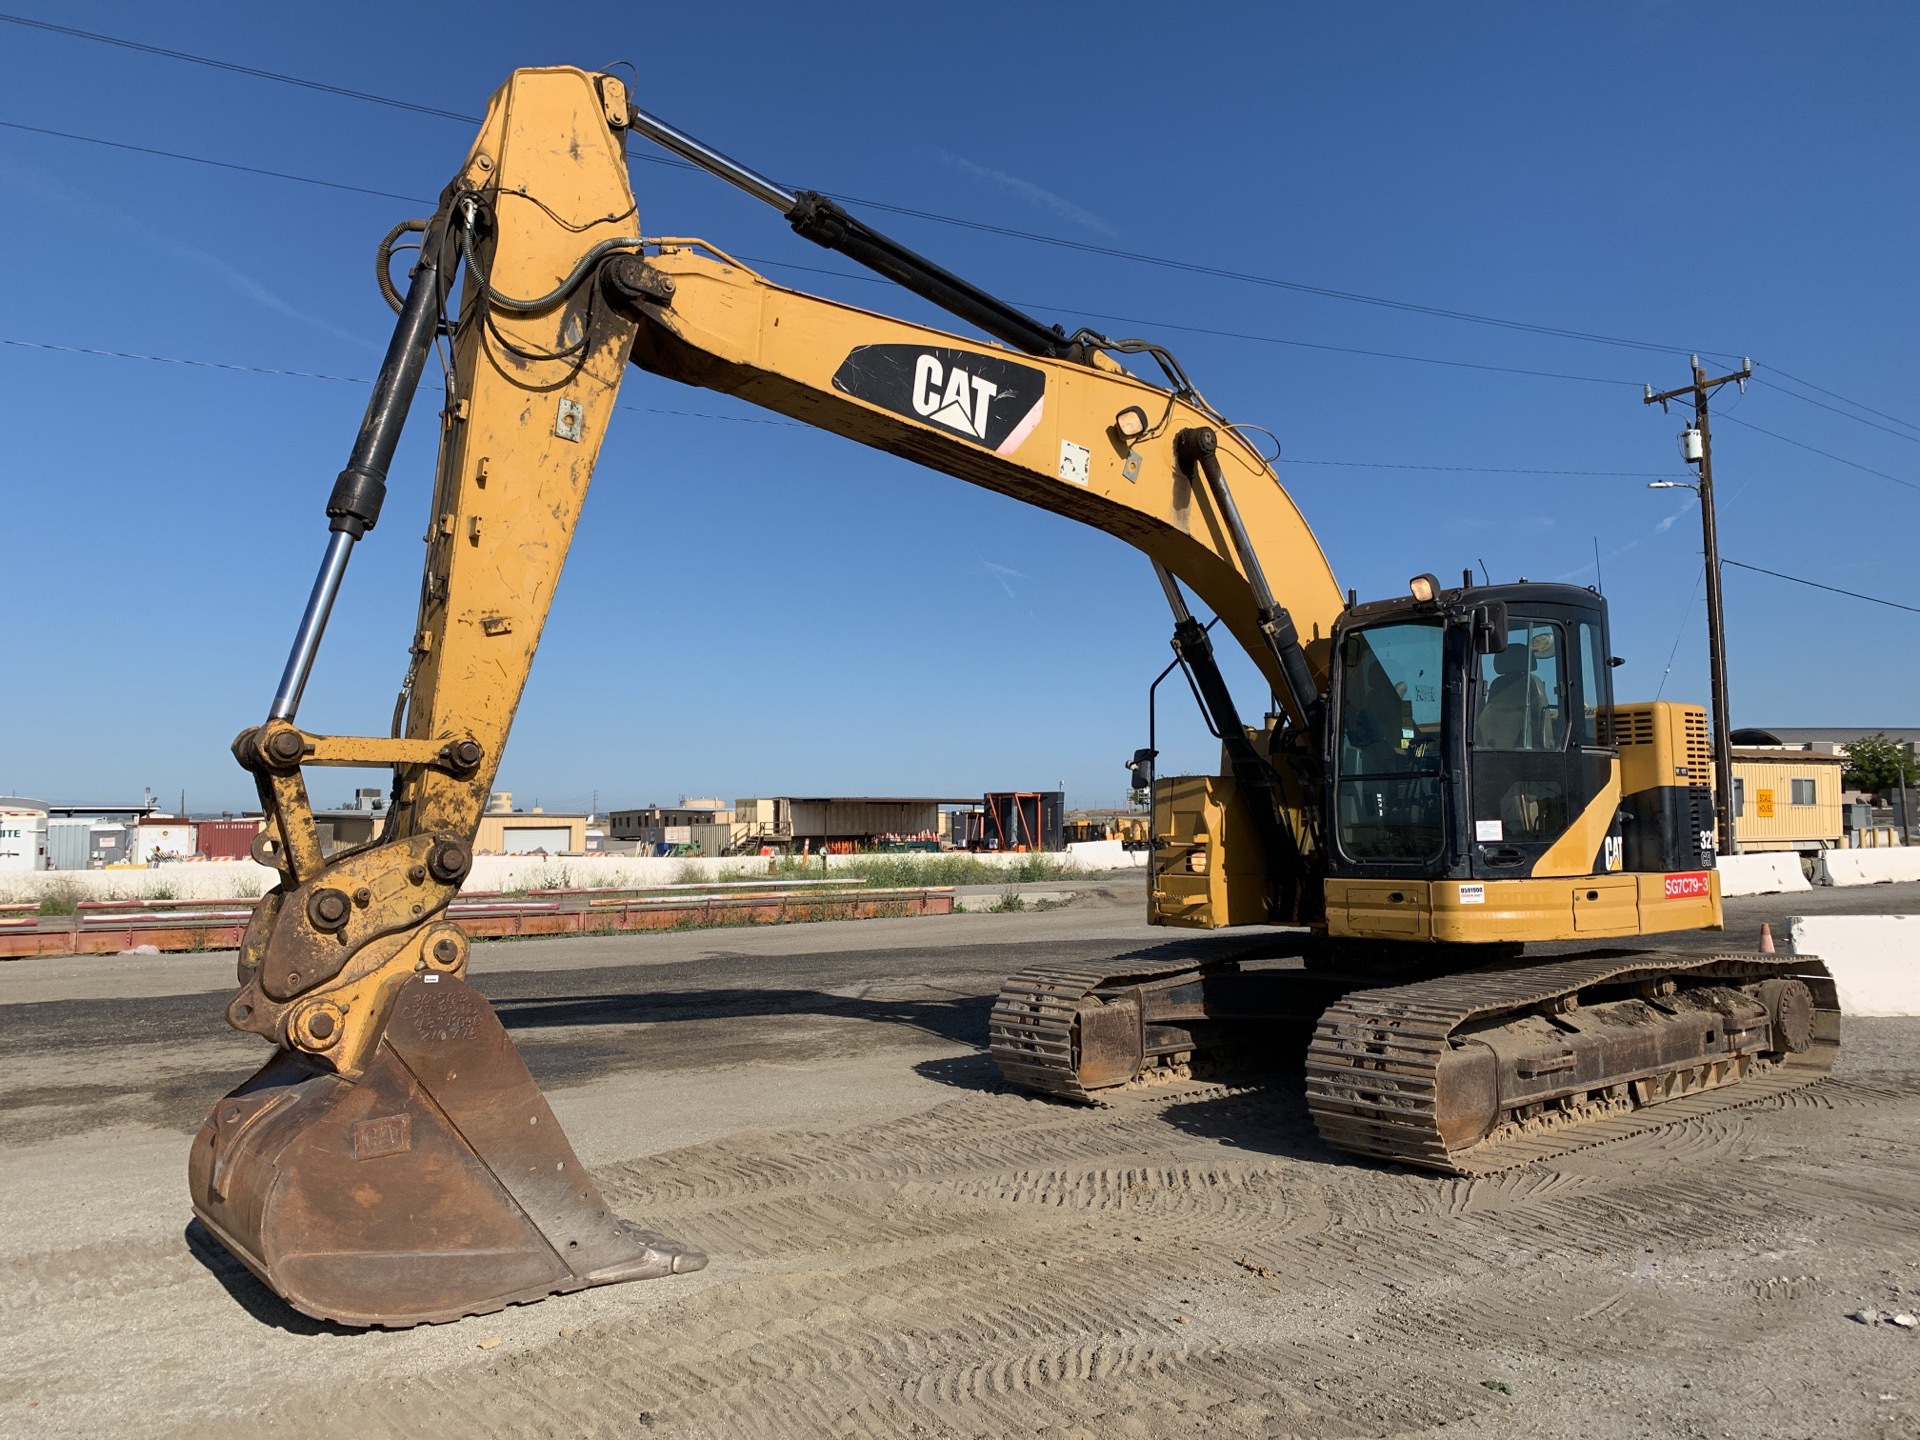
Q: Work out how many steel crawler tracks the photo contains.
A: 2